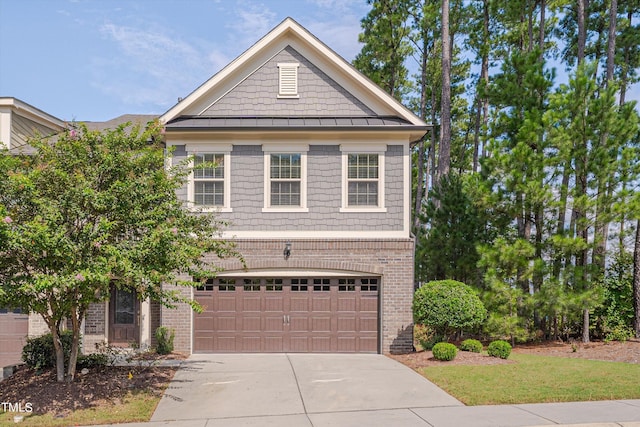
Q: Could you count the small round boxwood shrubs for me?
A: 3